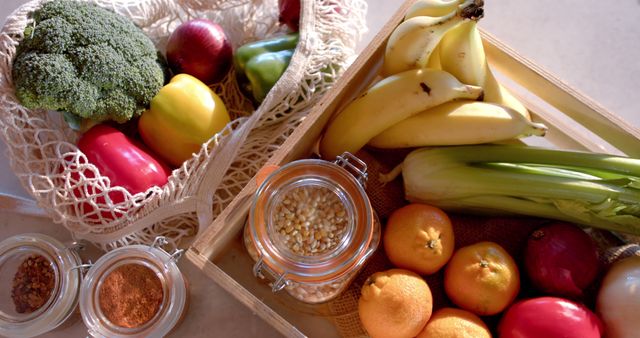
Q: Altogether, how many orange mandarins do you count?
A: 4